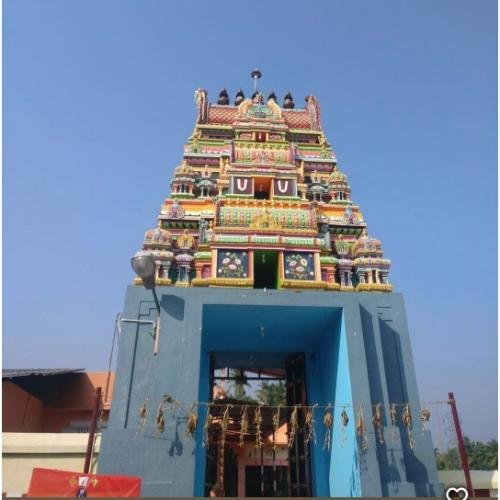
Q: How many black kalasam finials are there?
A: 5